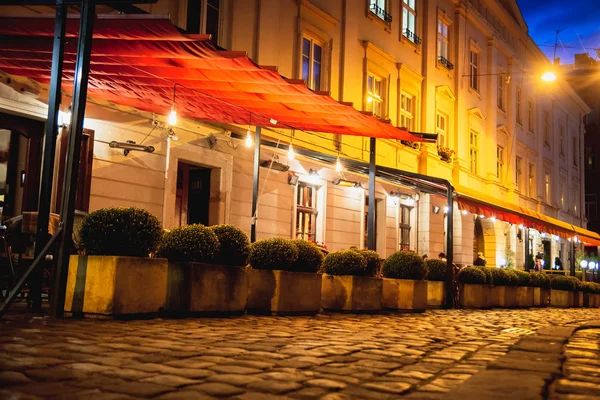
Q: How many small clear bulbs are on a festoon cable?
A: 4